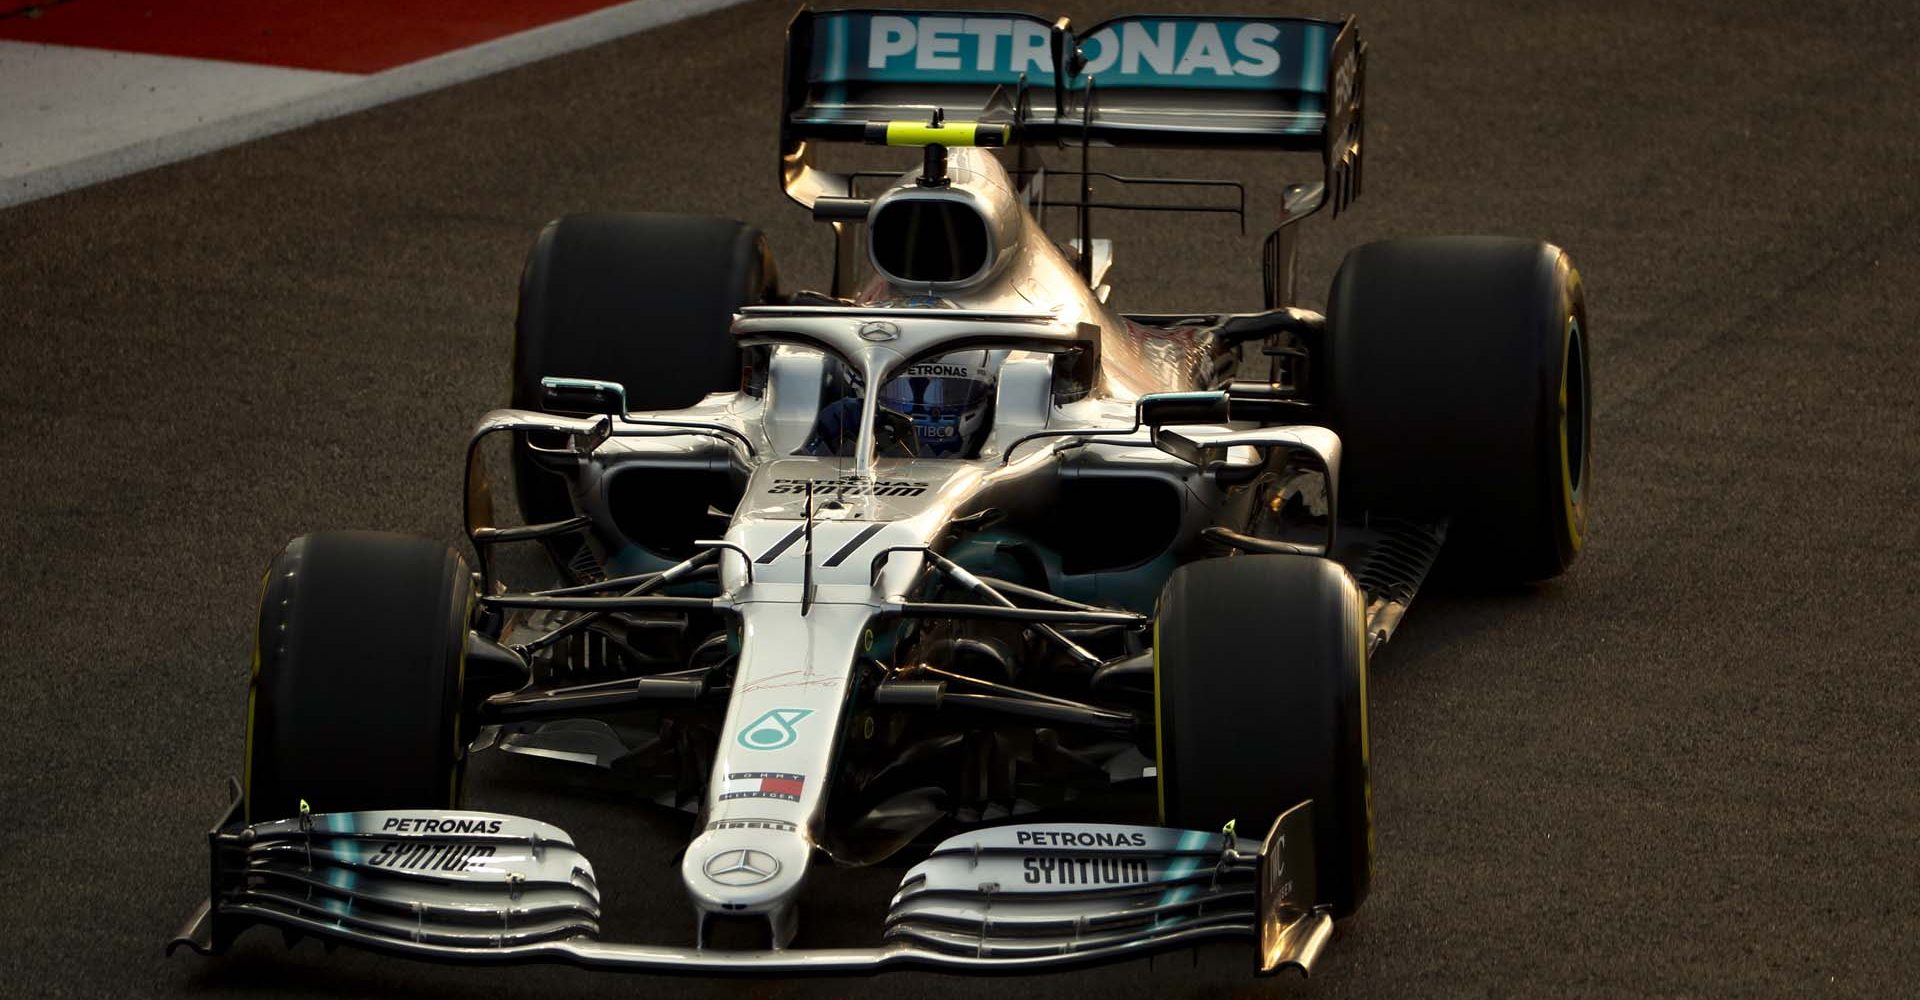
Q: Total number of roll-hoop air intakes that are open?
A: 1